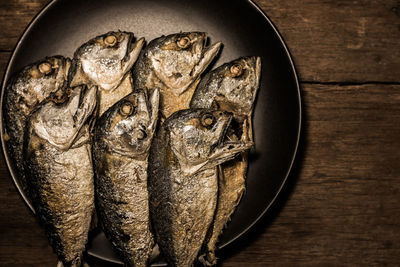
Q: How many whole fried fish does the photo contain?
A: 7